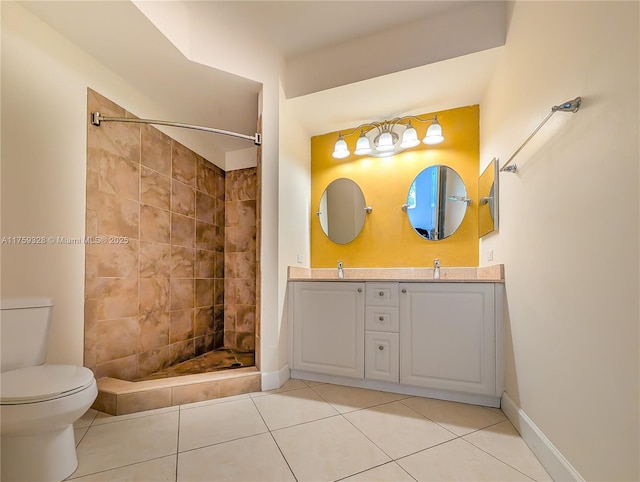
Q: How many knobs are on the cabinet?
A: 5